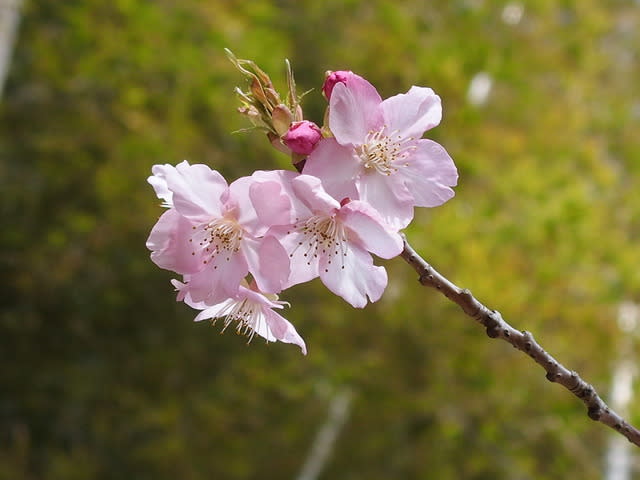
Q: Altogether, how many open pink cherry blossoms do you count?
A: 4